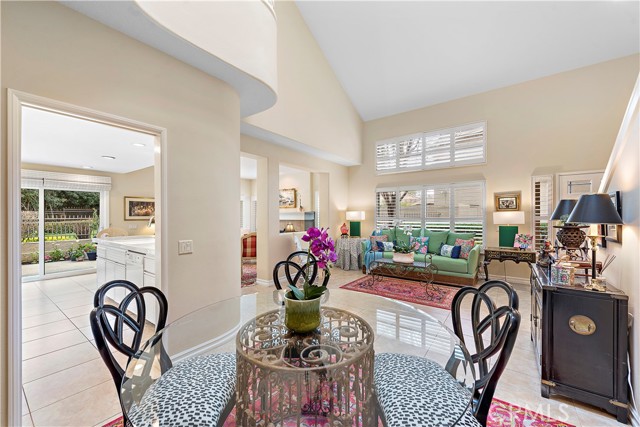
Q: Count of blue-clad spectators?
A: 0